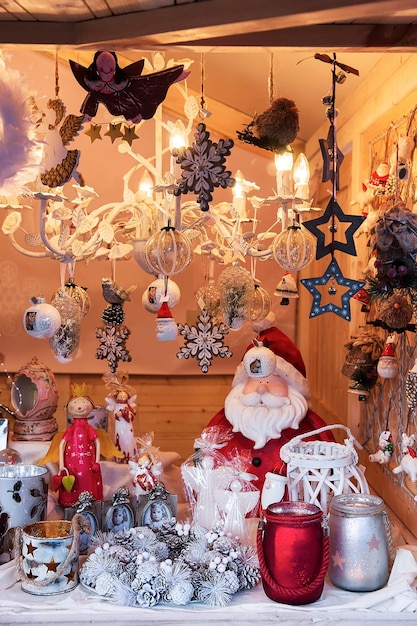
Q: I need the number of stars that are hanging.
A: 6